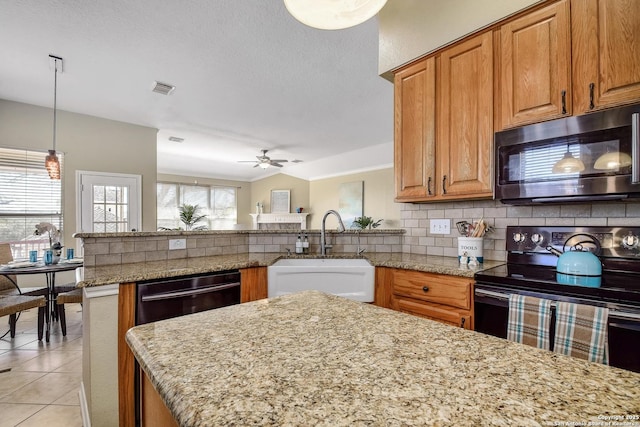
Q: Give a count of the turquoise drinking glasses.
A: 3